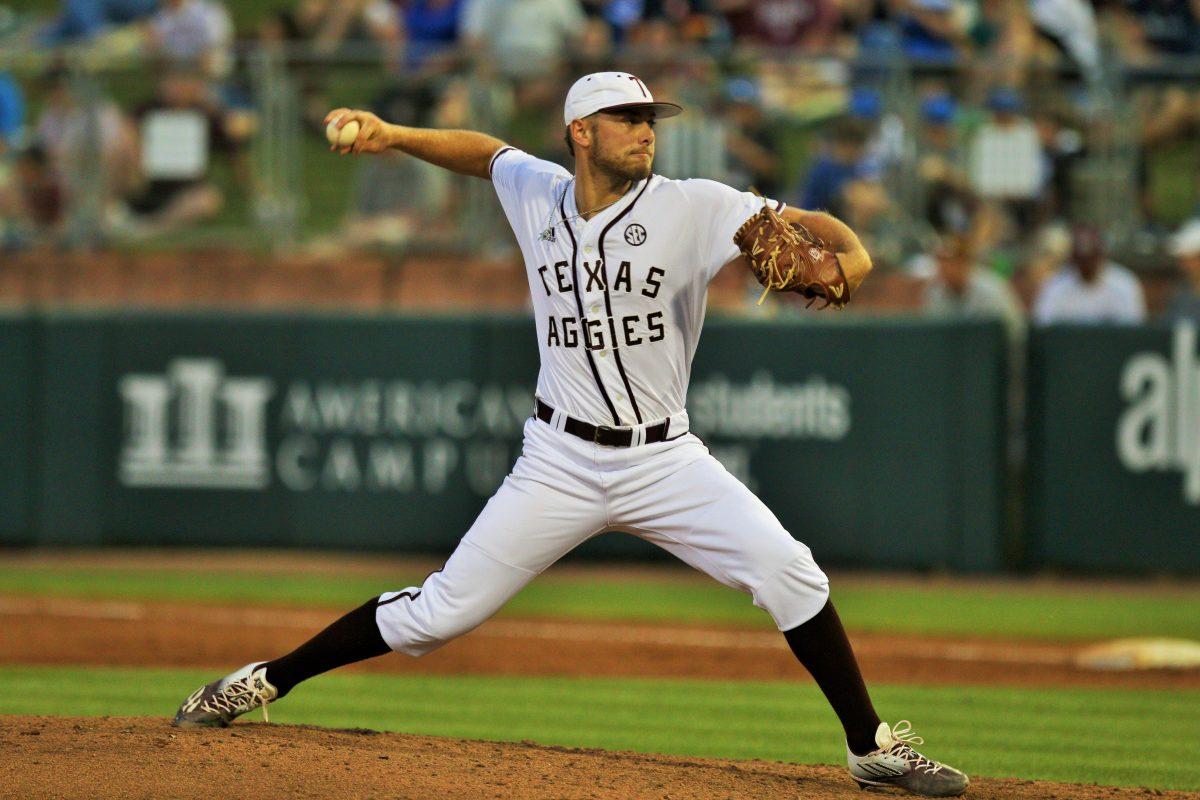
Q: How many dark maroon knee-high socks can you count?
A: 2